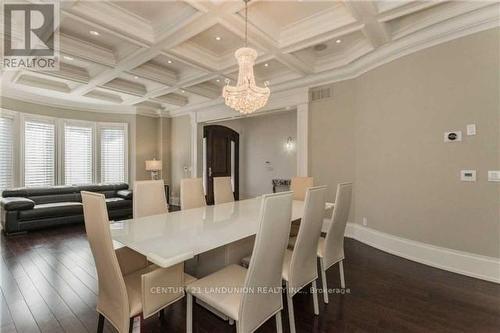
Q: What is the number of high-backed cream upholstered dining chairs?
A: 8